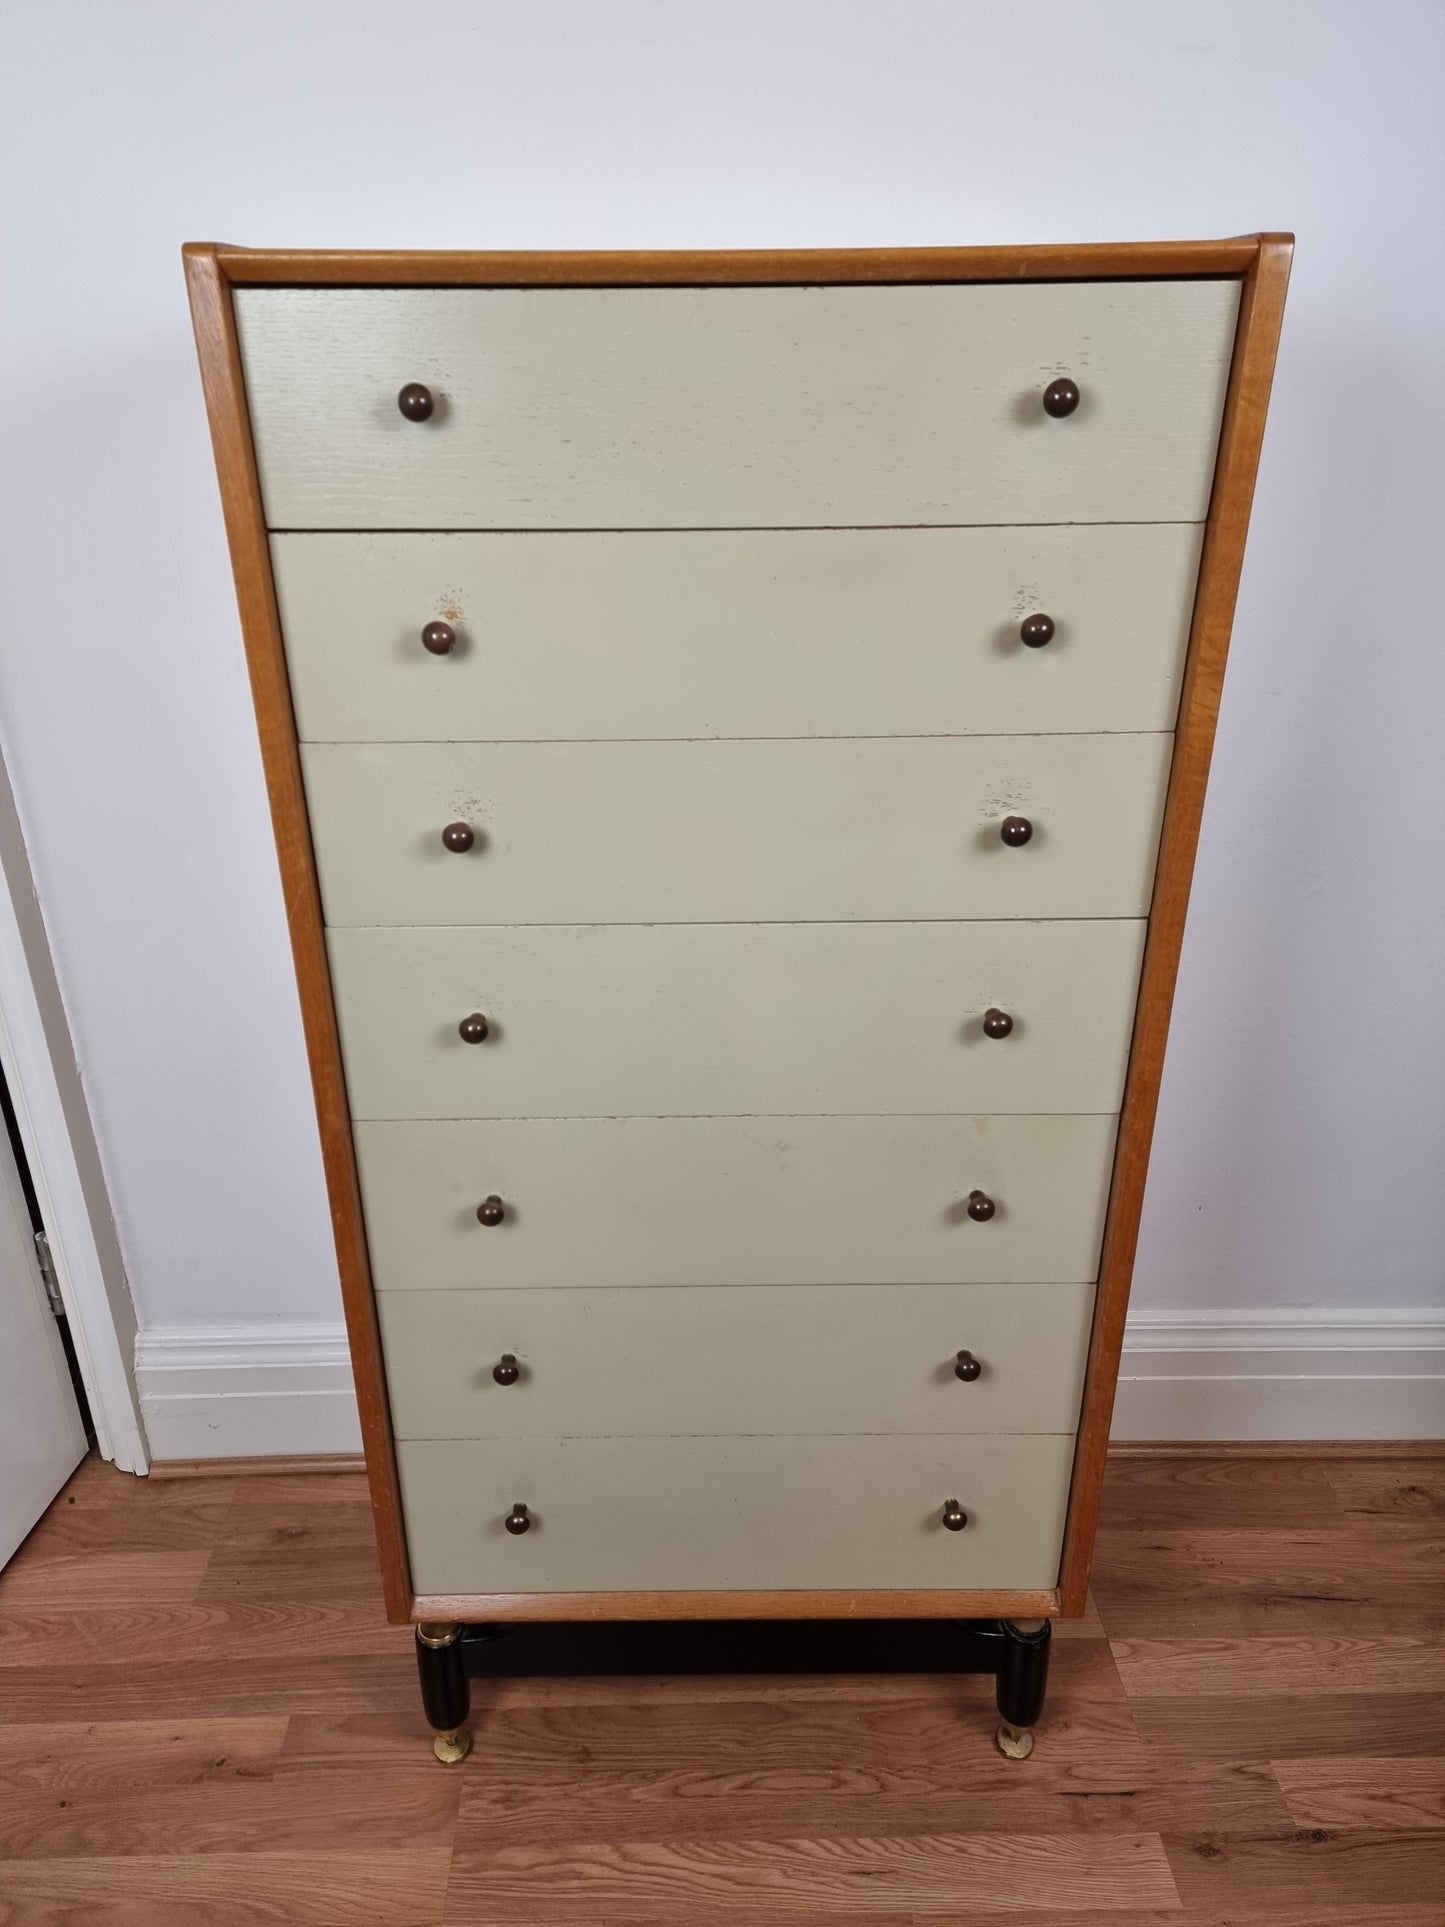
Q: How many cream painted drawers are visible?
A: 7